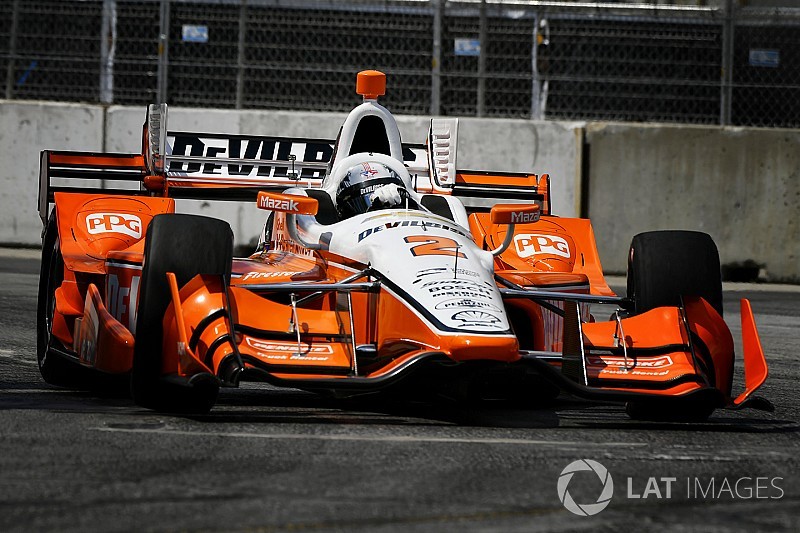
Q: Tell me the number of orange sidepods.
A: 2